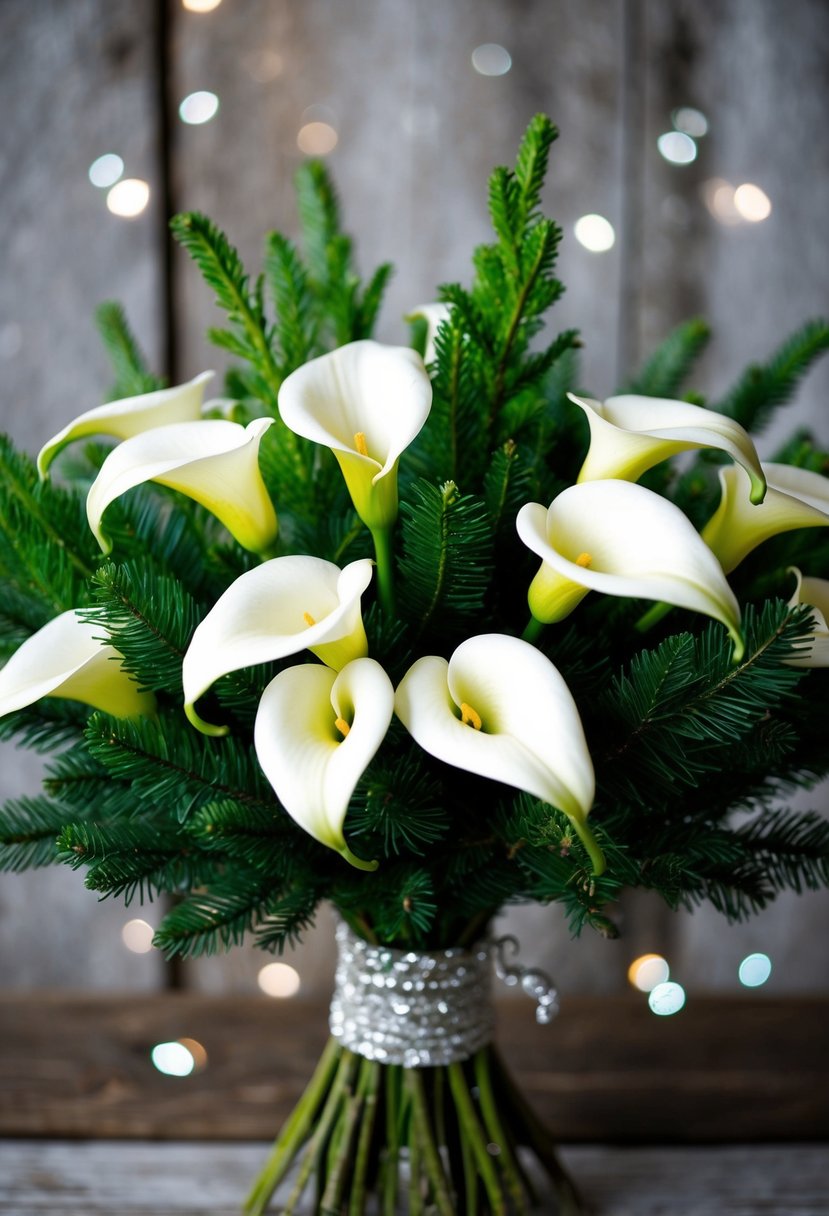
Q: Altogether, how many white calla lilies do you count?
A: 12